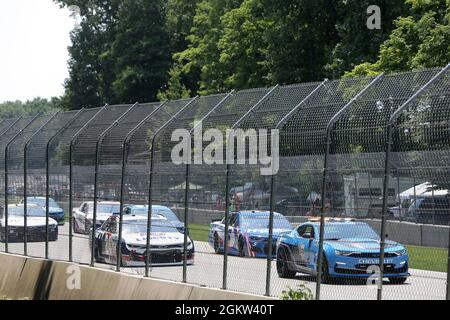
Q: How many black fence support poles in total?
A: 13